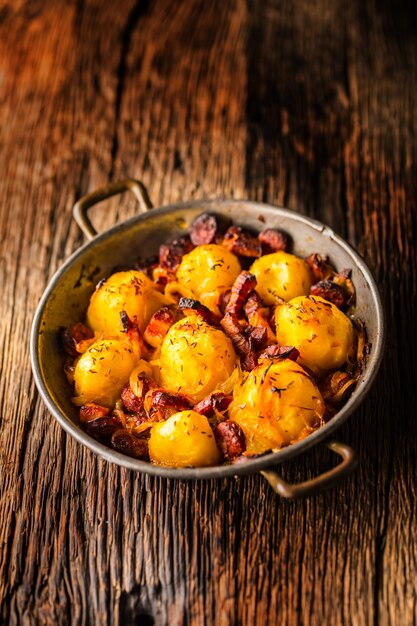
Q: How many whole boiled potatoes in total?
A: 8